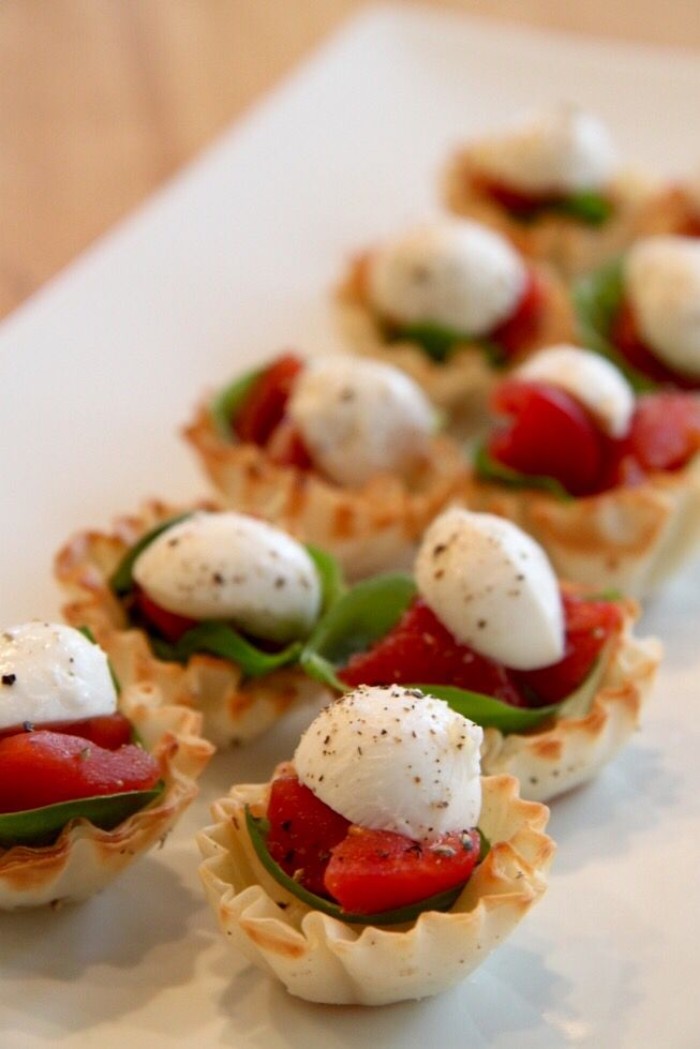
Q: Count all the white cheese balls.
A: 9